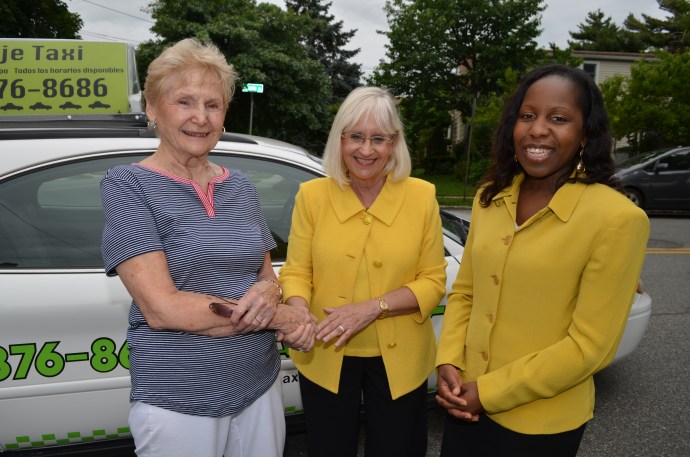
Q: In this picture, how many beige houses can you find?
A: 1